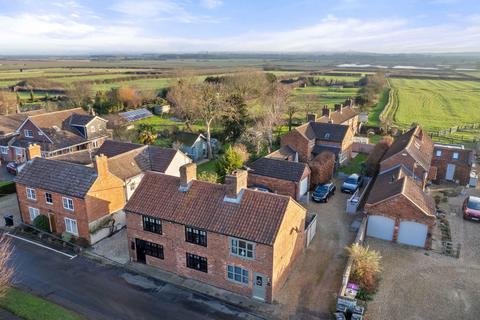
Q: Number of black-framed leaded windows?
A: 4